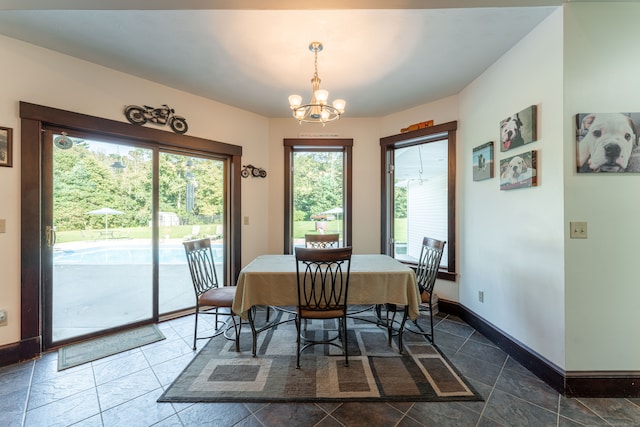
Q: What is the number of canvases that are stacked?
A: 2